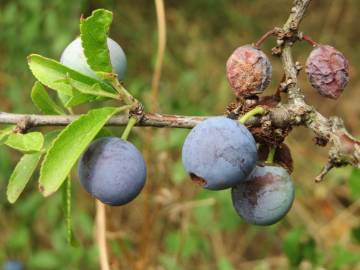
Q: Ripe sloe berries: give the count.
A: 4